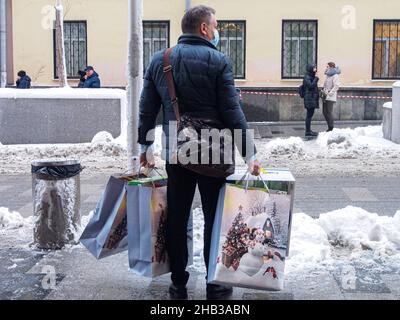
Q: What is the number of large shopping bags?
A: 3